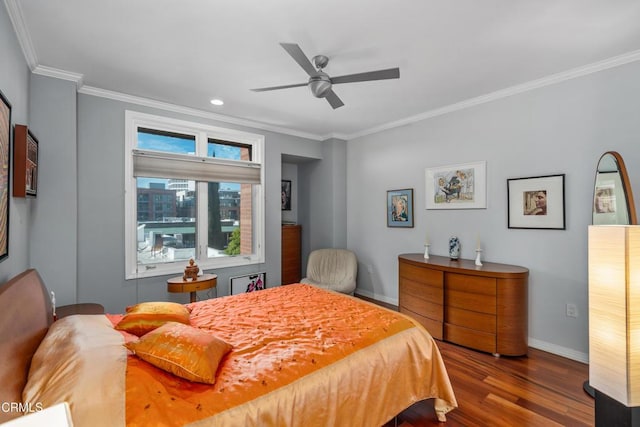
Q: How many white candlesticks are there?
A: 2